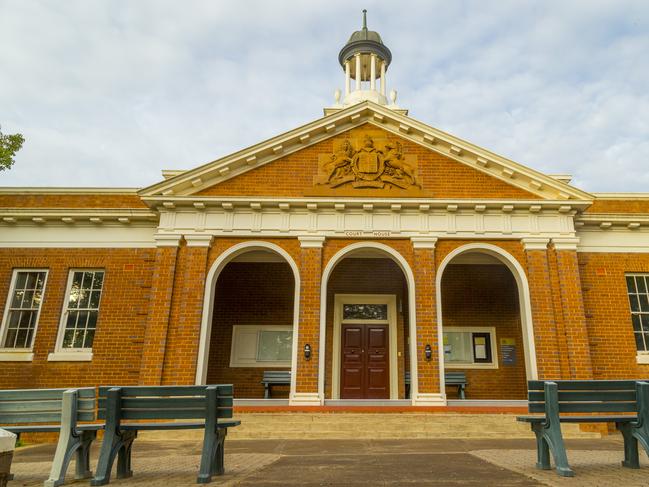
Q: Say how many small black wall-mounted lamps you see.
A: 2